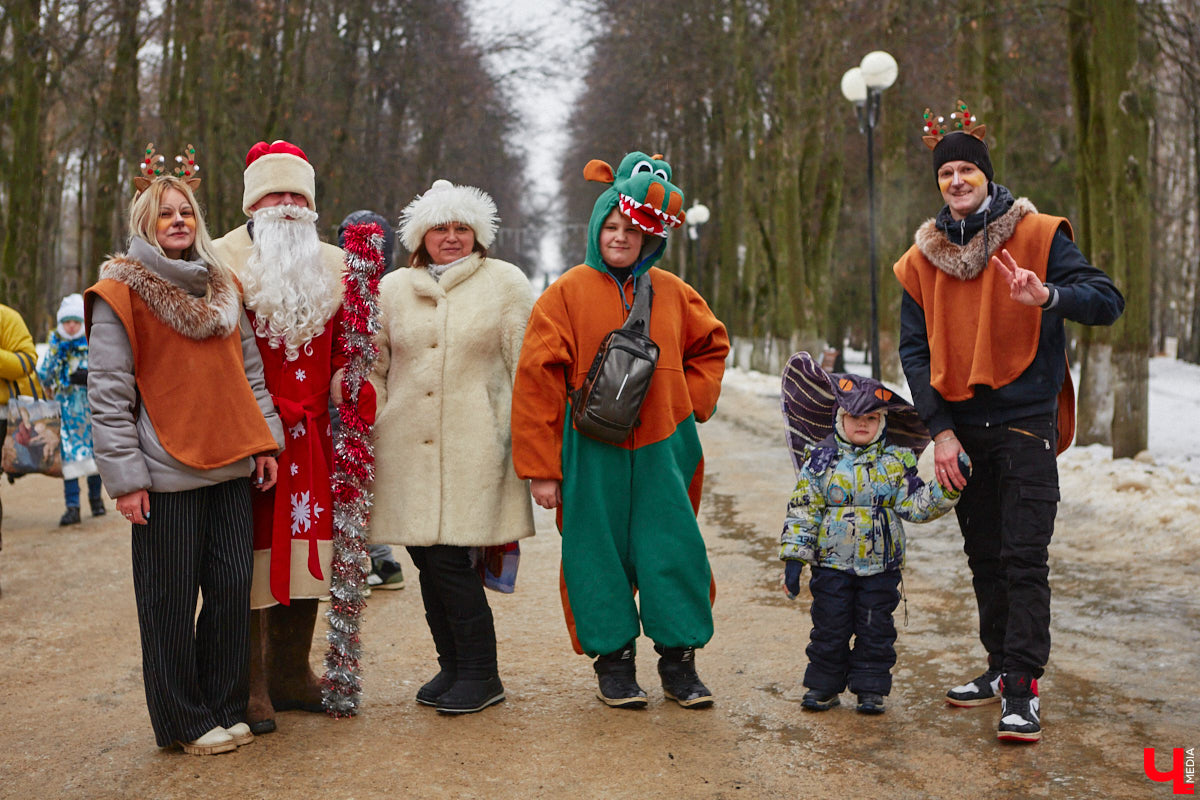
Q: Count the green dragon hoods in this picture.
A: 1